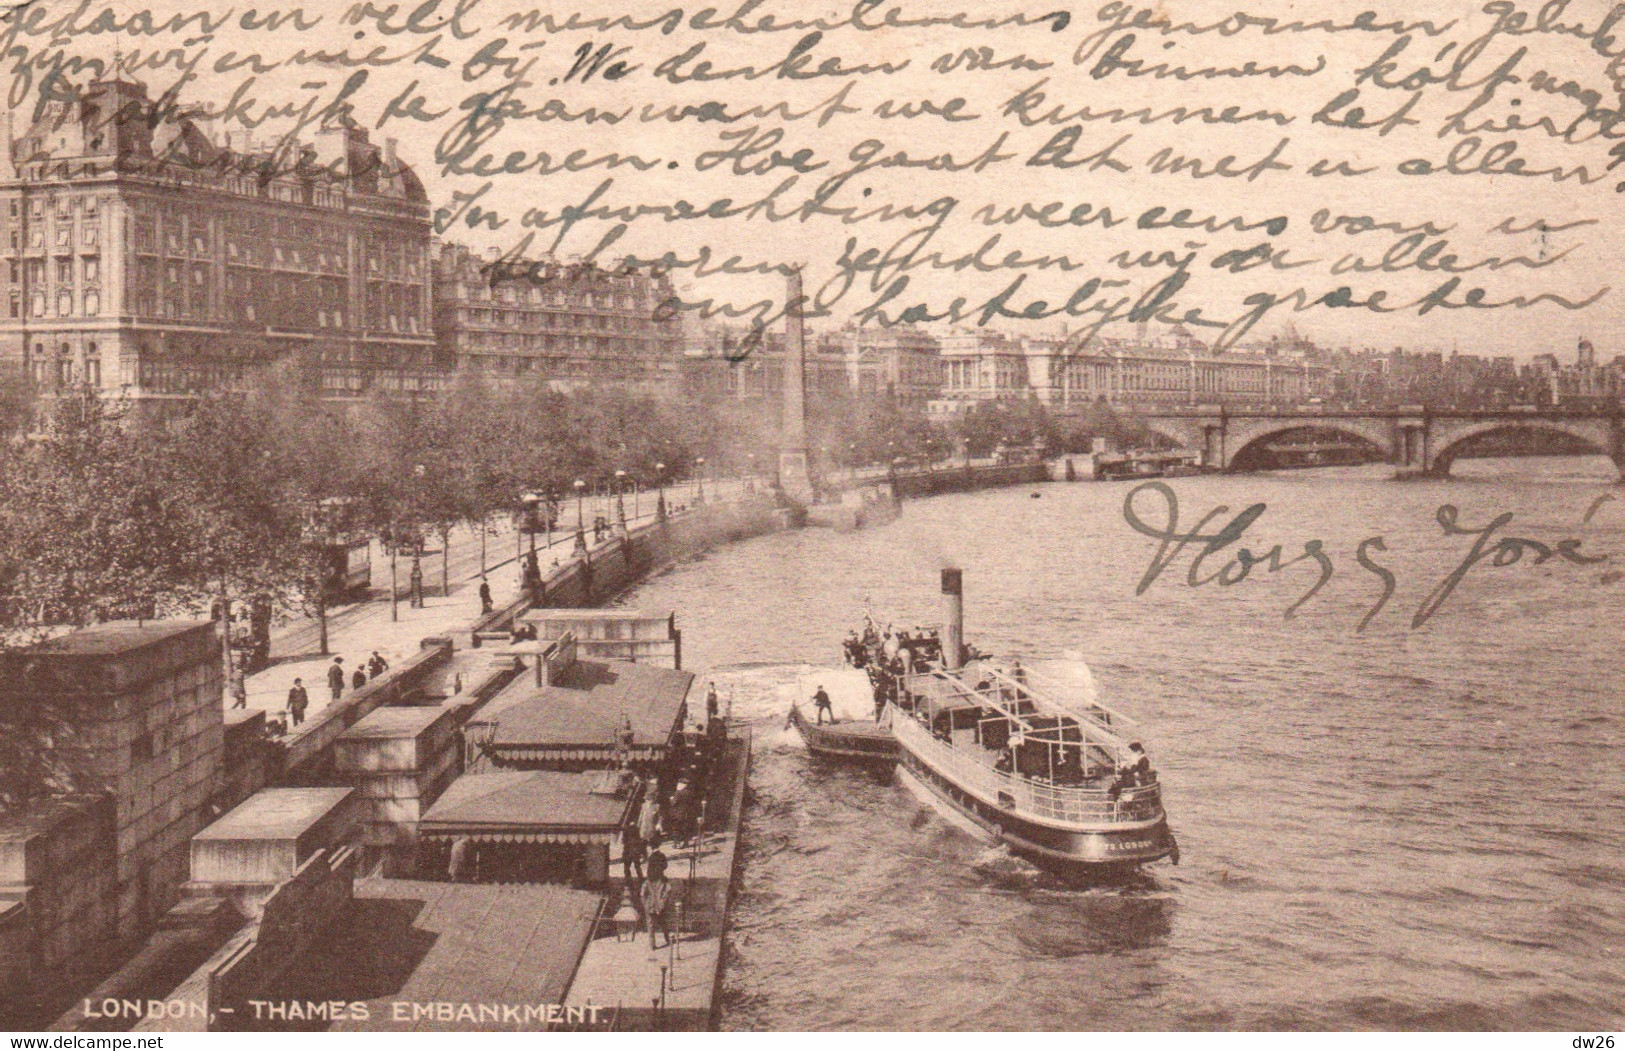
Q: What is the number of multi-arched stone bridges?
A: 1